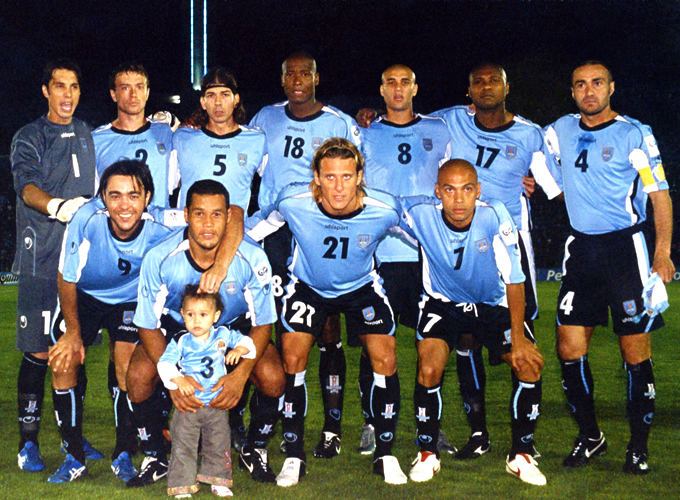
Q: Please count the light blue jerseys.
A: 11